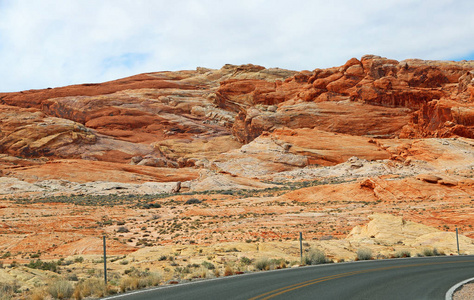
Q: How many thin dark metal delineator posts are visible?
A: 3